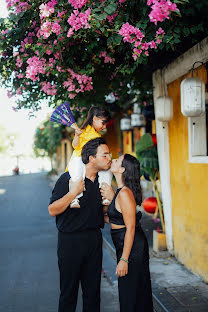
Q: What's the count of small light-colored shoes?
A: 2